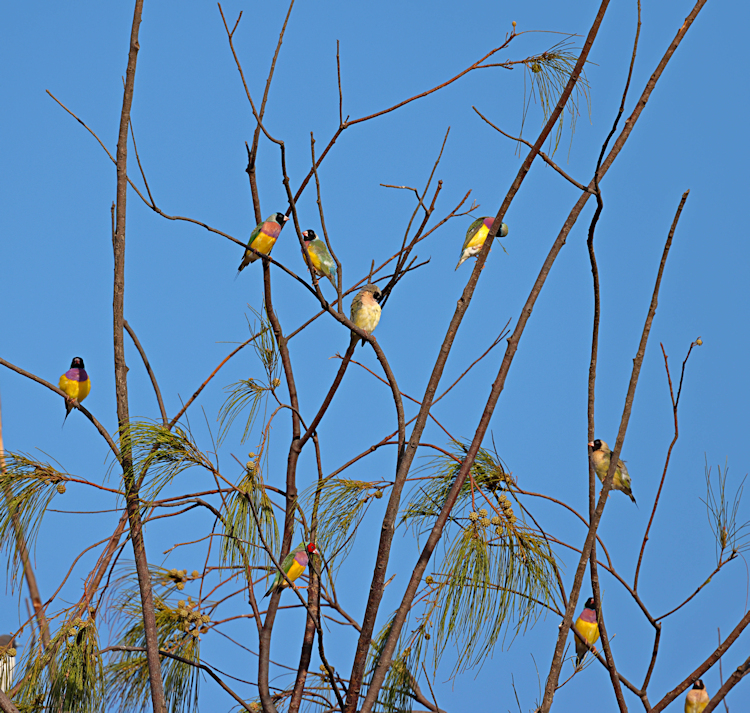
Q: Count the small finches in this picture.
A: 9